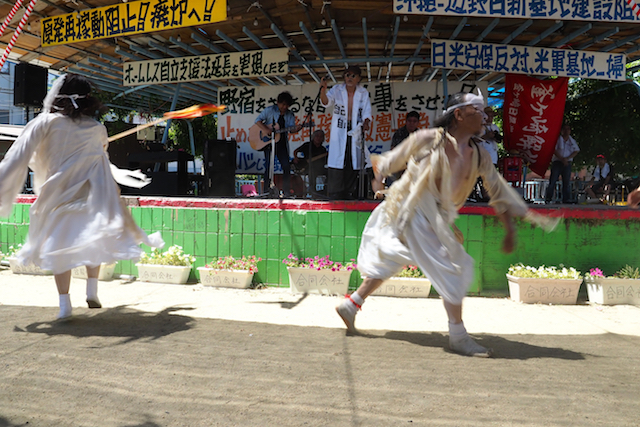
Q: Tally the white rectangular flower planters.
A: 8